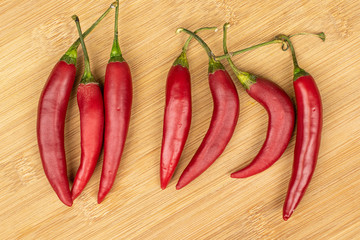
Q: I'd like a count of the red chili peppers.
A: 7